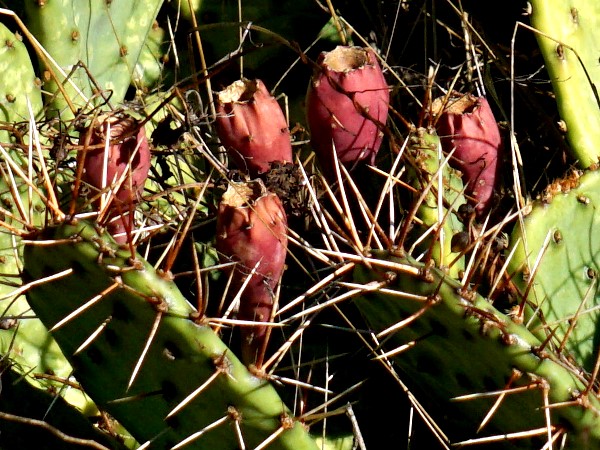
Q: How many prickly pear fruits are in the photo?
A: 5